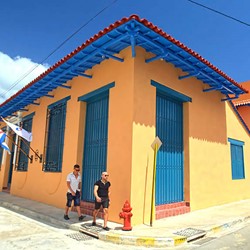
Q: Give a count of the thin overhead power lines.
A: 2